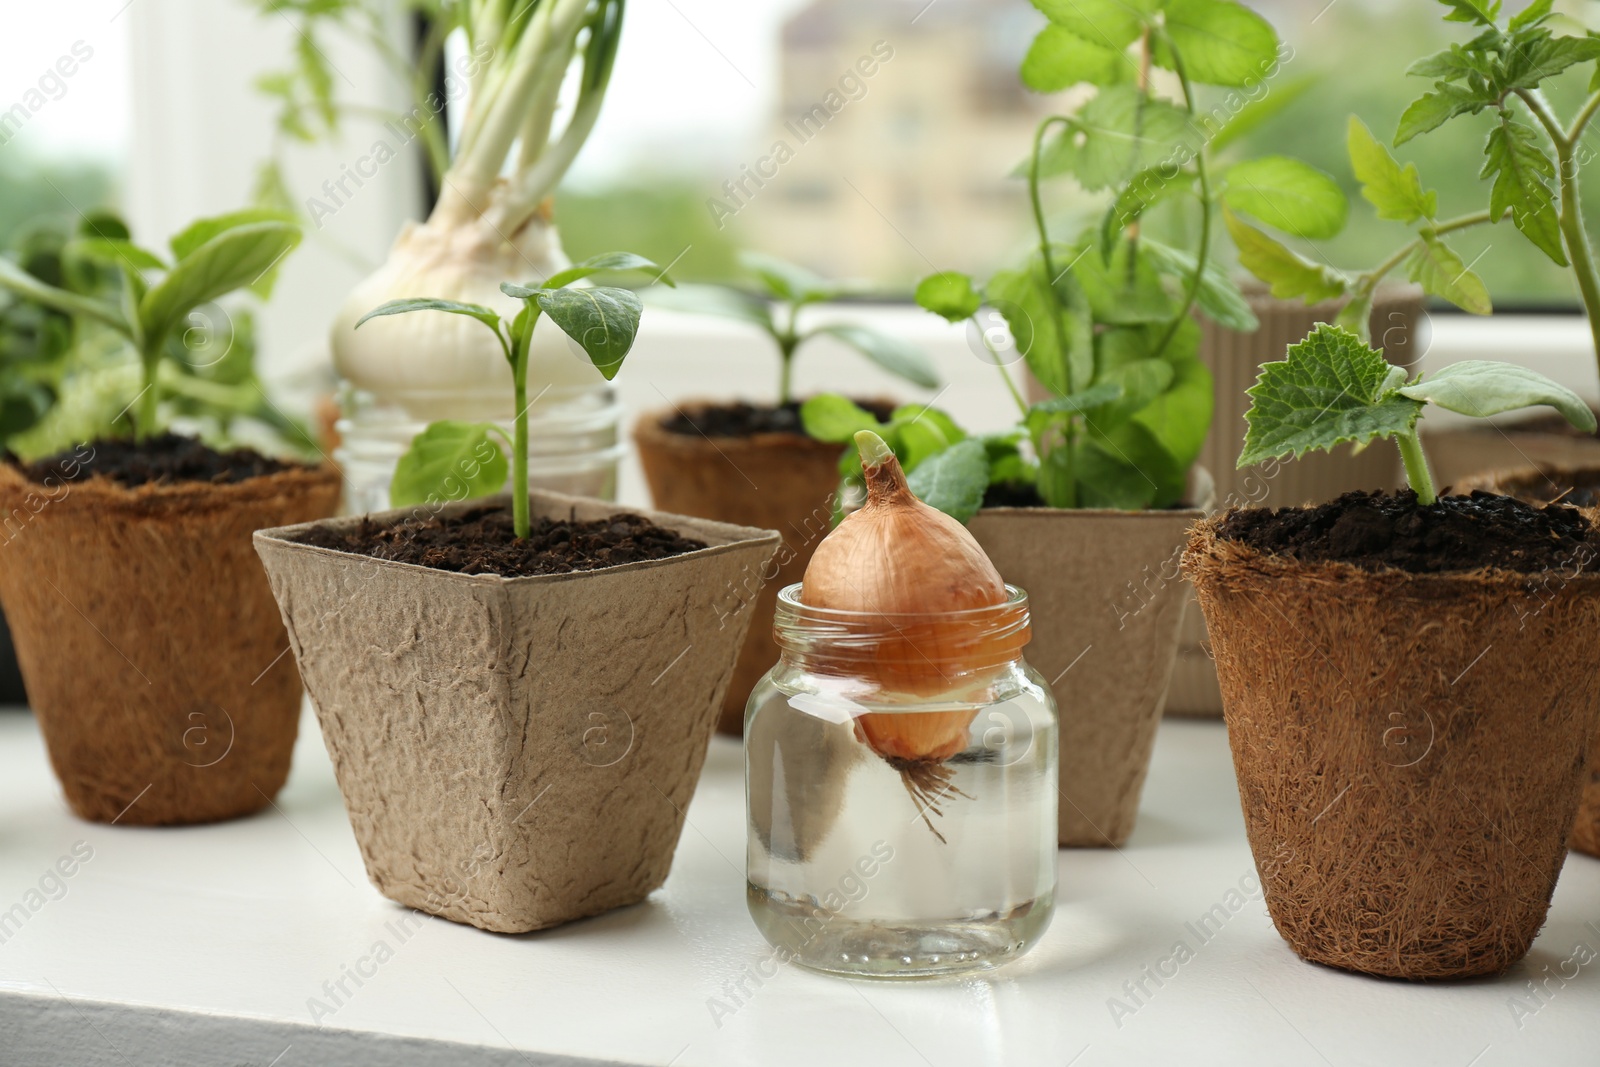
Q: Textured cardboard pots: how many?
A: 2